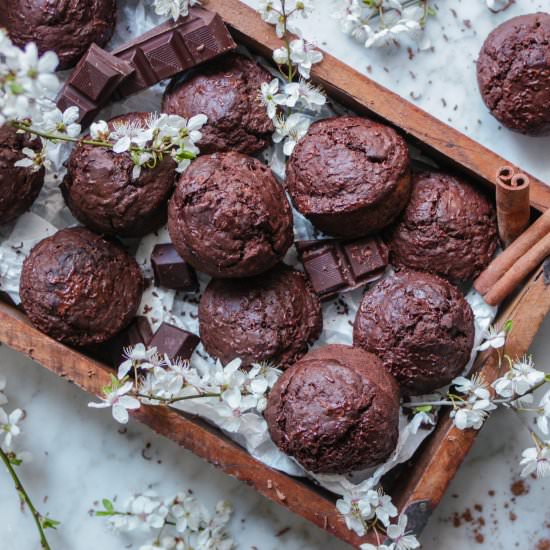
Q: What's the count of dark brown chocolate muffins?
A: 12